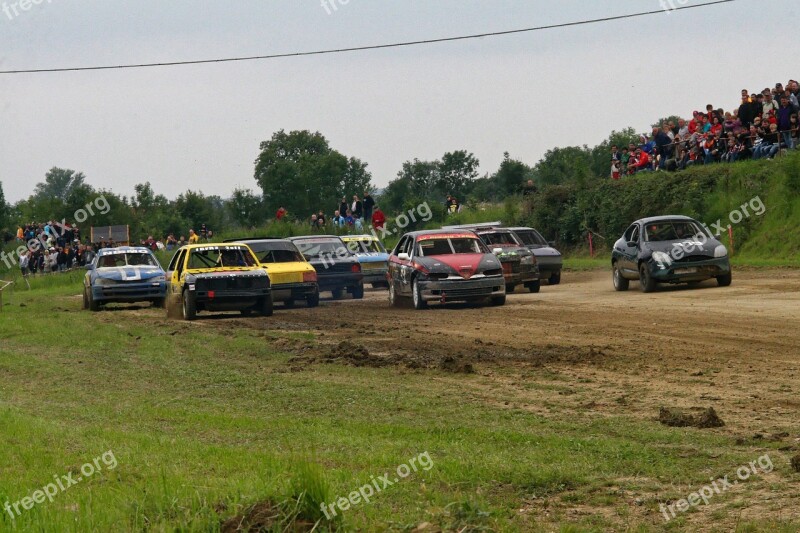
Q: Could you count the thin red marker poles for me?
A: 2